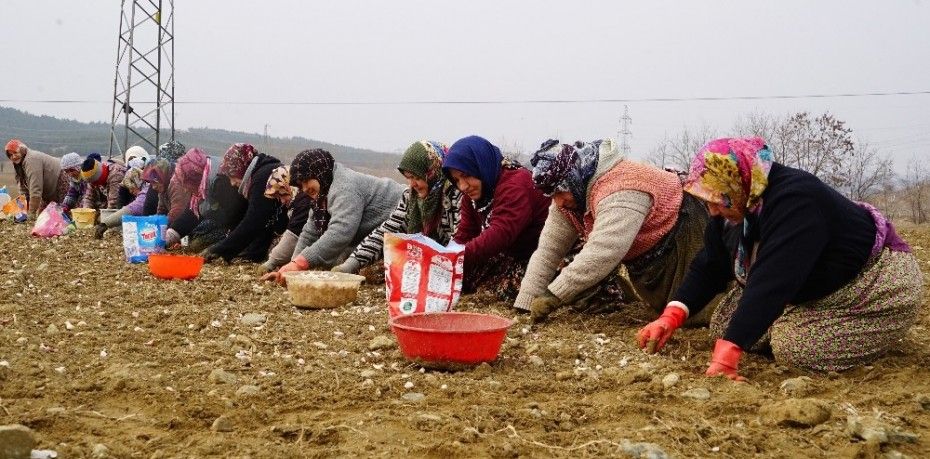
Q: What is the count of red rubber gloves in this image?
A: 4